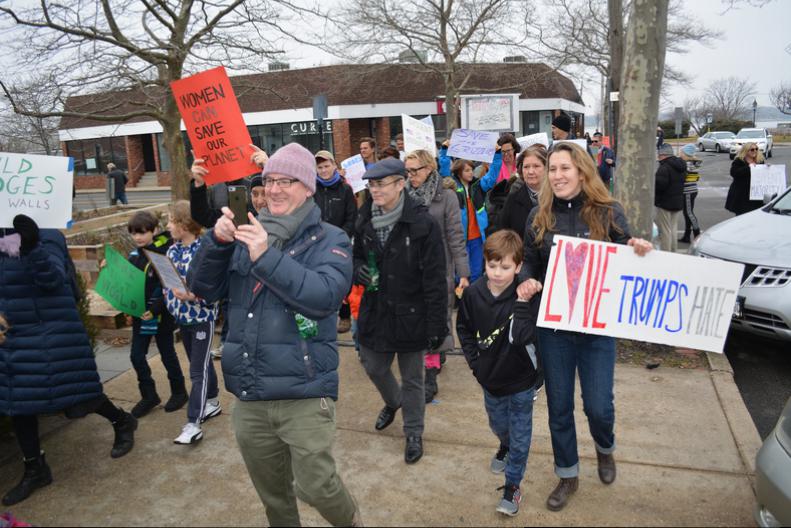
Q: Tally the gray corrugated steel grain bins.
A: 0